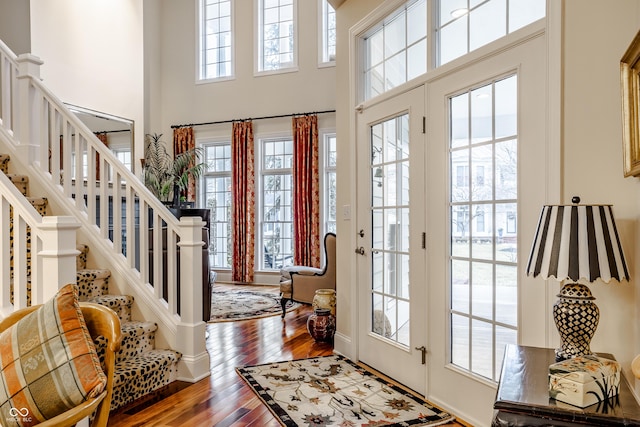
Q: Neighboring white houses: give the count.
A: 1